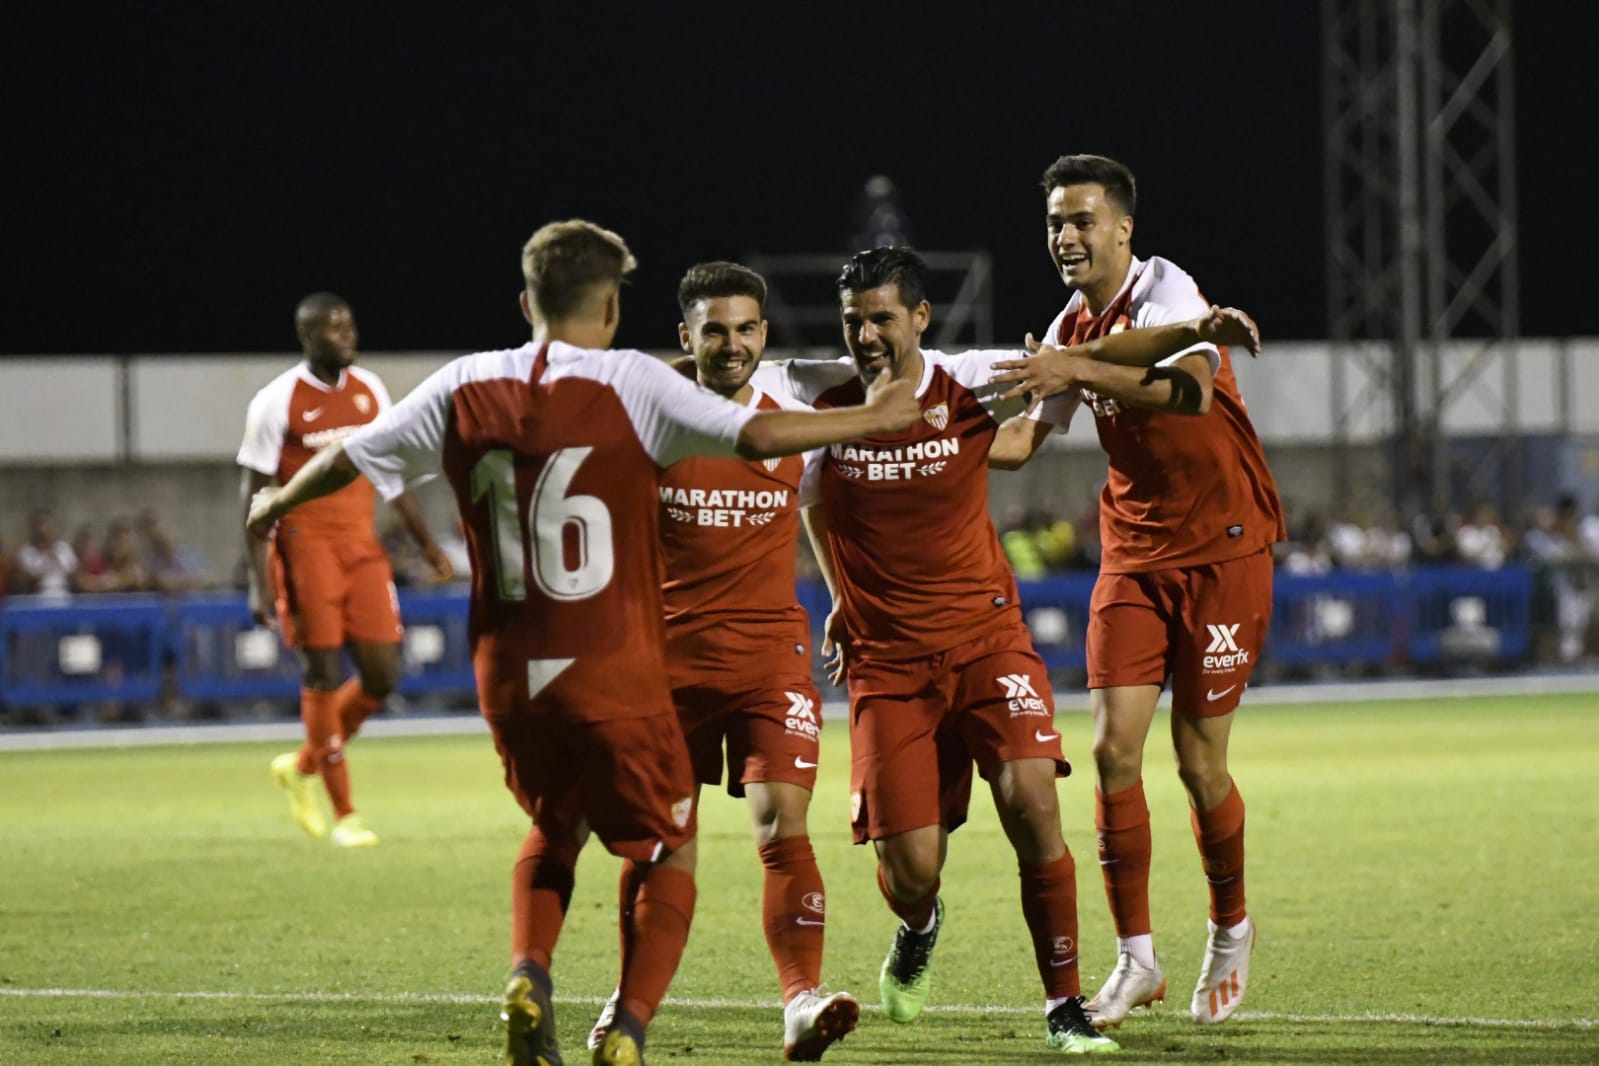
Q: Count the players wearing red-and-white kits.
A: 5